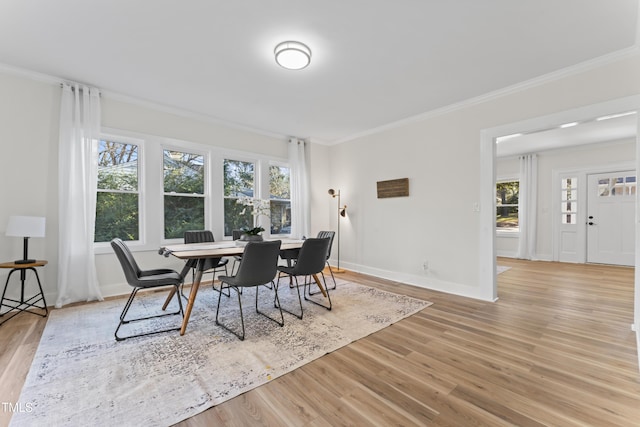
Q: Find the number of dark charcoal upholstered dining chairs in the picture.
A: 6